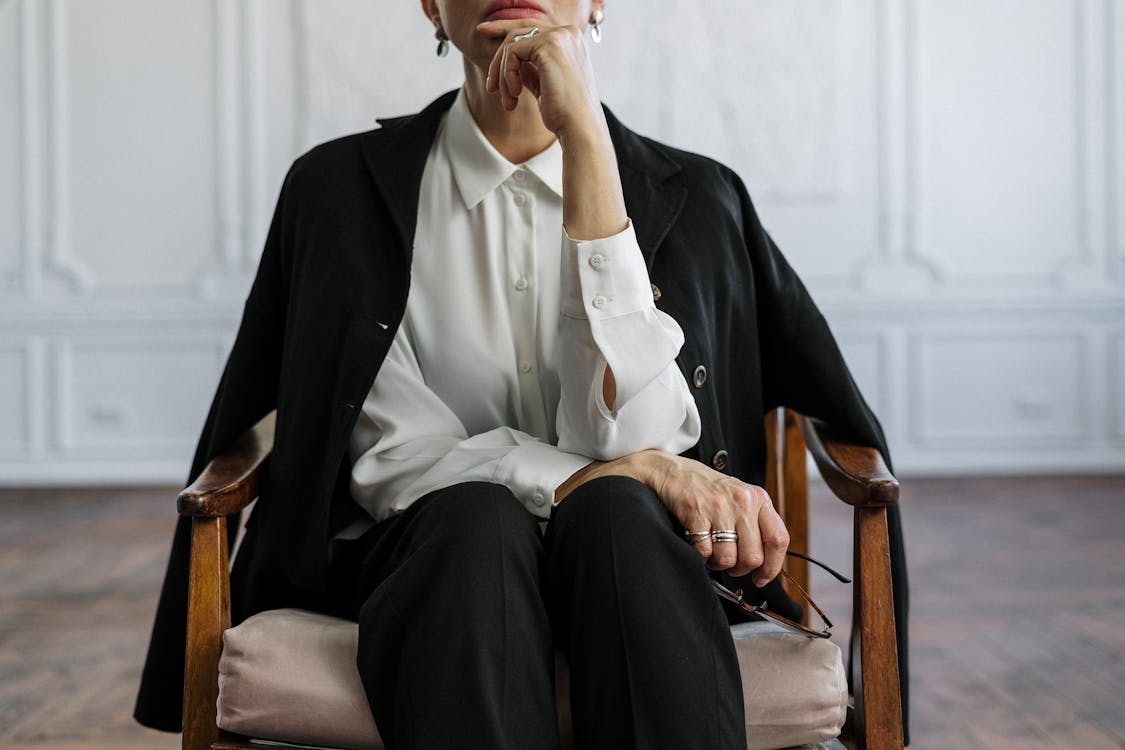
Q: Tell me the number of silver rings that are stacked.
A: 3